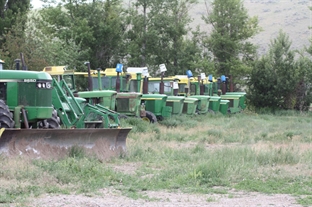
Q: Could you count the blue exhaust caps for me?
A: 4